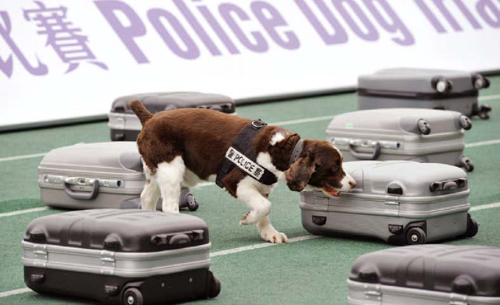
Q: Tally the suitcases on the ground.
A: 7